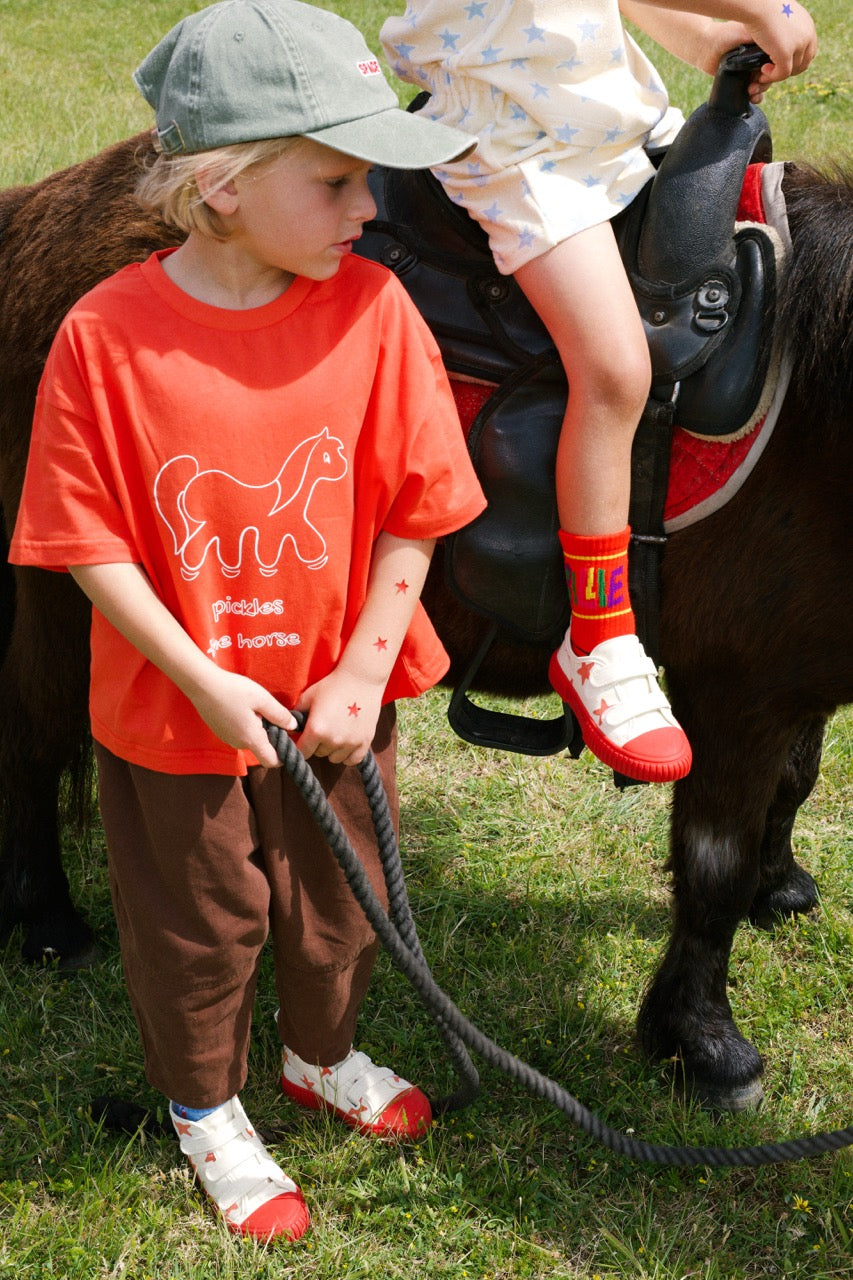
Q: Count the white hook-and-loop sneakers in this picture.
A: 3